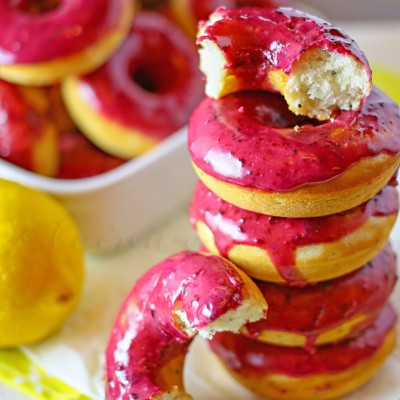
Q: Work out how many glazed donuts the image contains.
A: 11